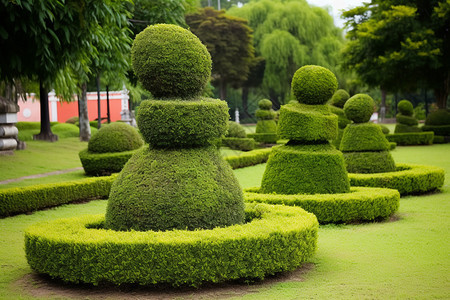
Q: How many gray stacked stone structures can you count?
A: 1